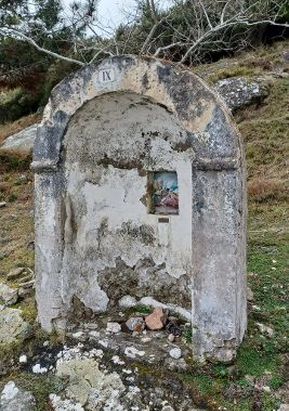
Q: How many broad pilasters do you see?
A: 2